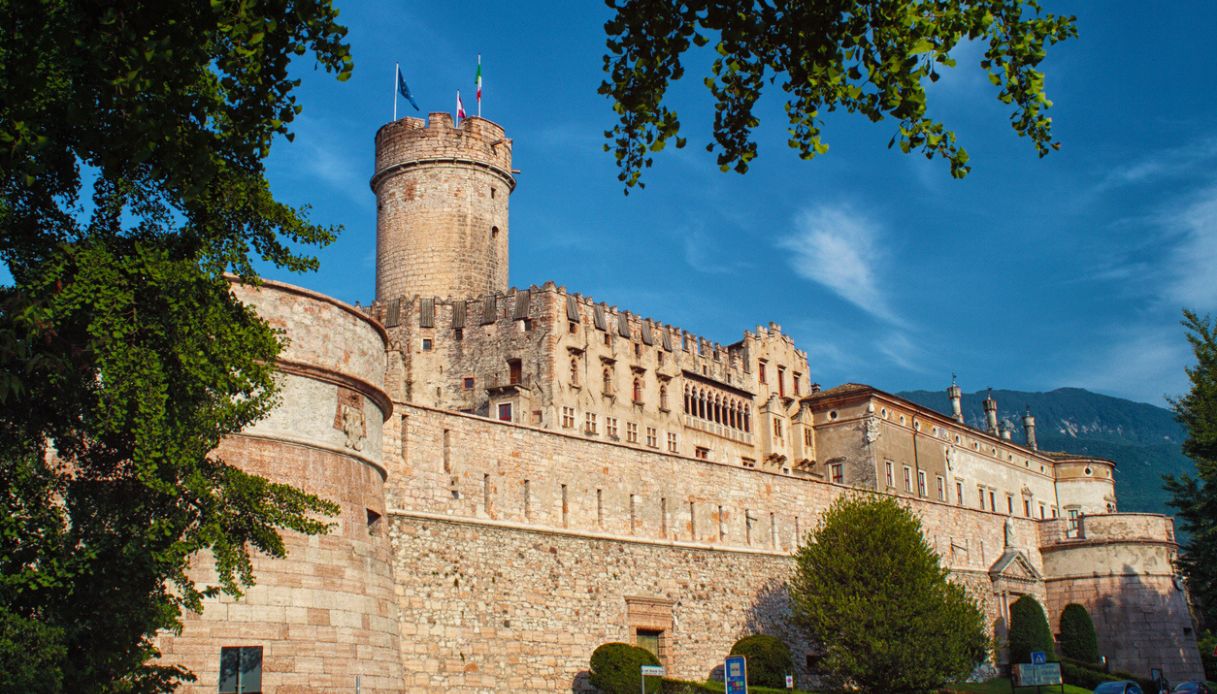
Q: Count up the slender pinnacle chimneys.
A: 3